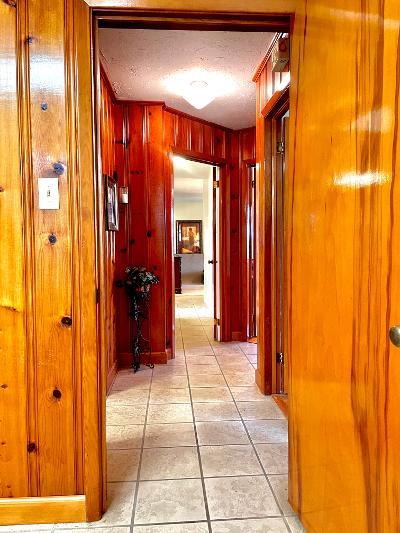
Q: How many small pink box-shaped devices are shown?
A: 0